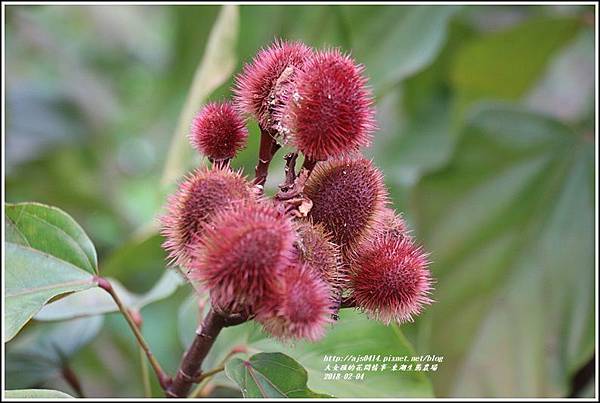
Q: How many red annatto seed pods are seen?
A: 10